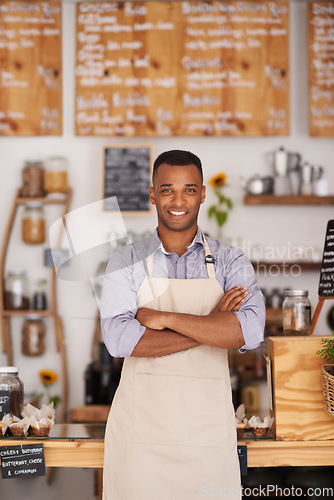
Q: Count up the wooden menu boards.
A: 3